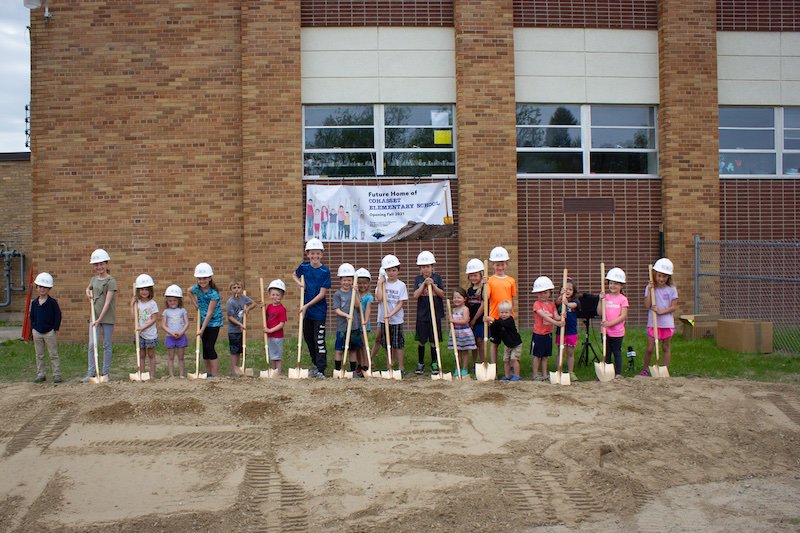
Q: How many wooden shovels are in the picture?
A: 15